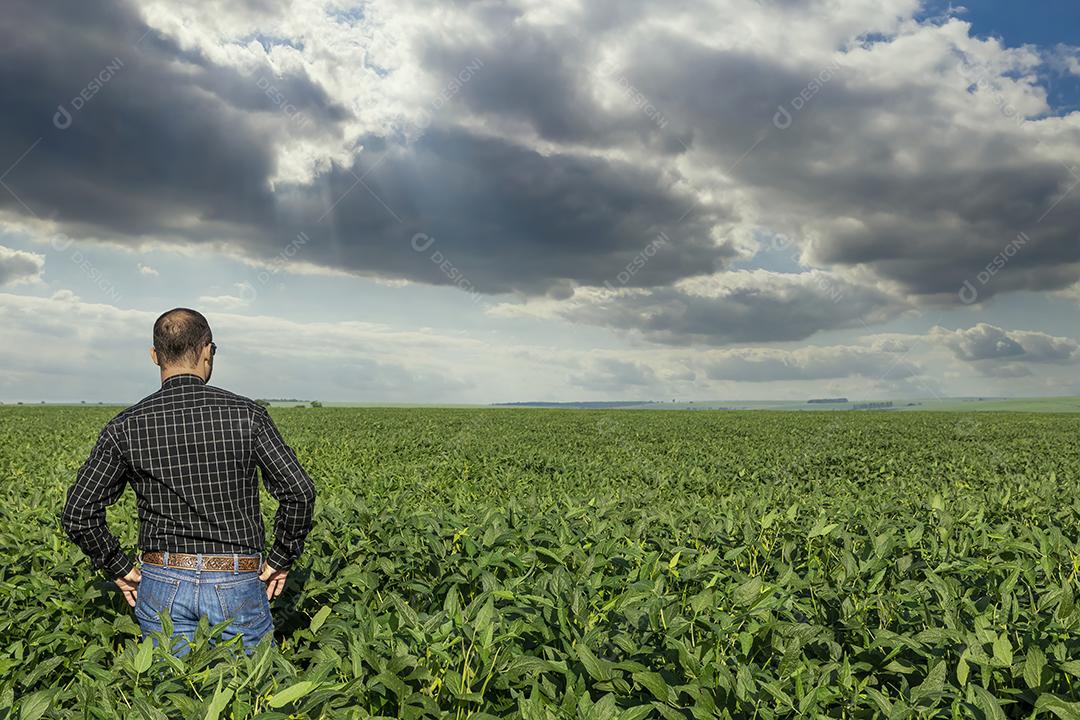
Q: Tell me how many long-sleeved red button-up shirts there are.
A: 0